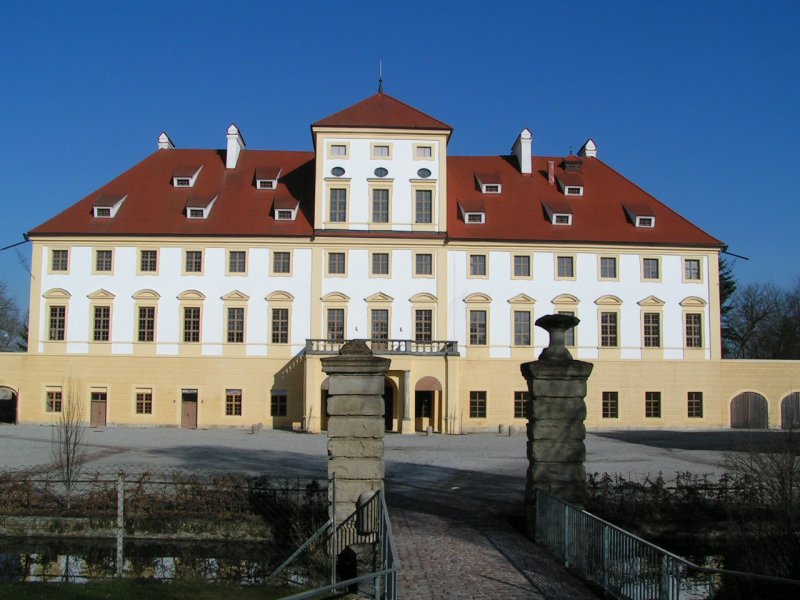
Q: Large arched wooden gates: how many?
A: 2